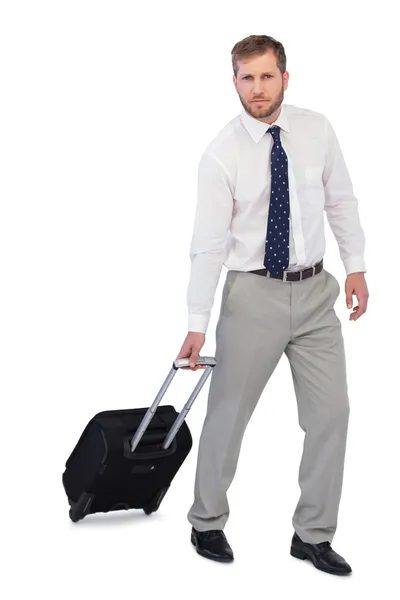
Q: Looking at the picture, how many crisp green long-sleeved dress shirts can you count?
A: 0